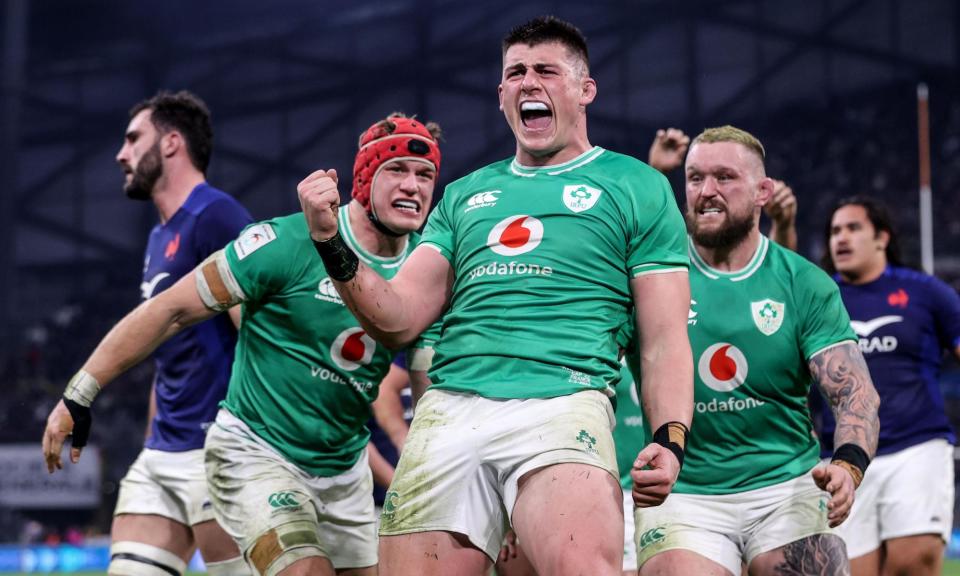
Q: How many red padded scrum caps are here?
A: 1